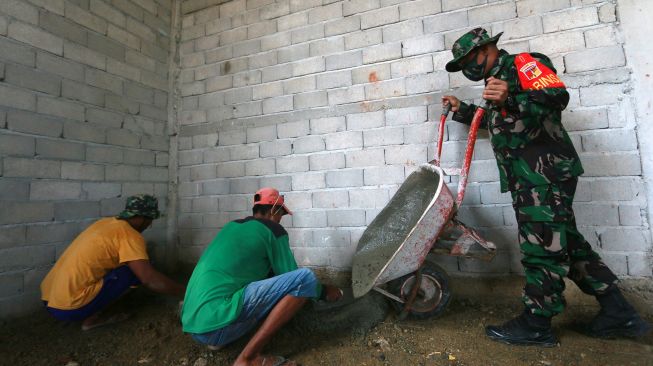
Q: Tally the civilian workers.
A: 2